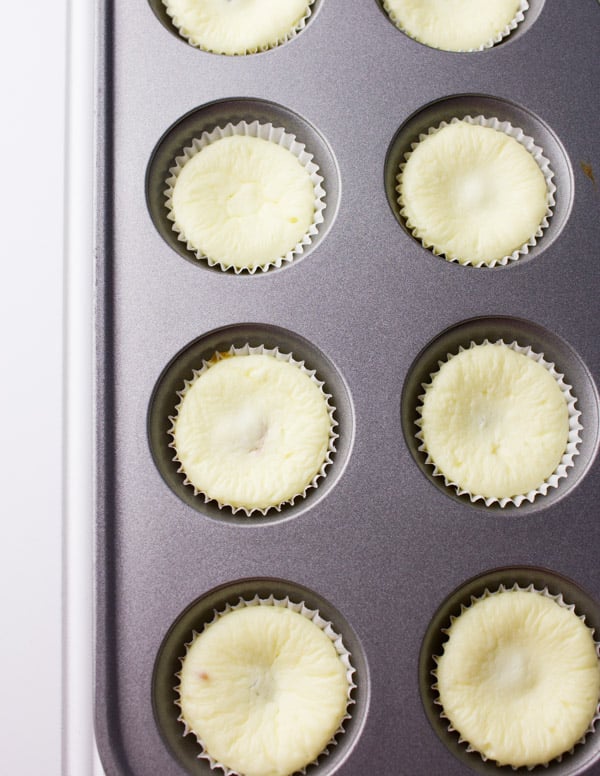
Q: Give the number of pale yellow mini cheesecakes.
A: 8